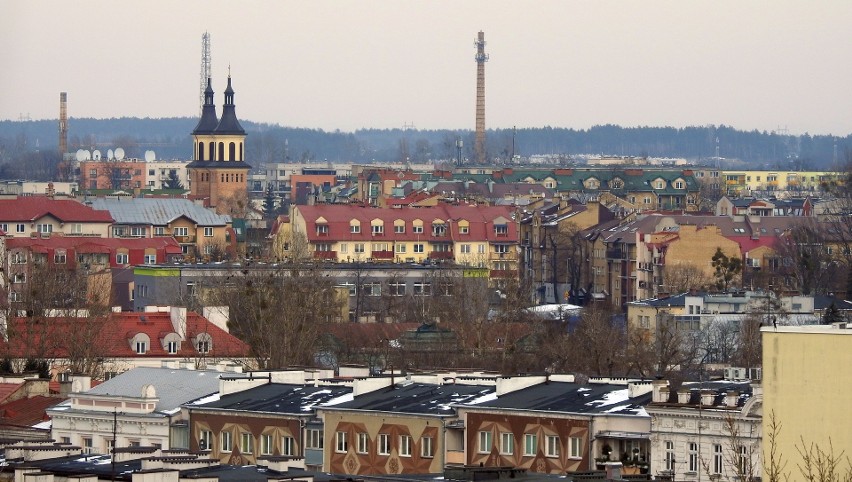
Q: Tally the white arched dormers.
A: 3